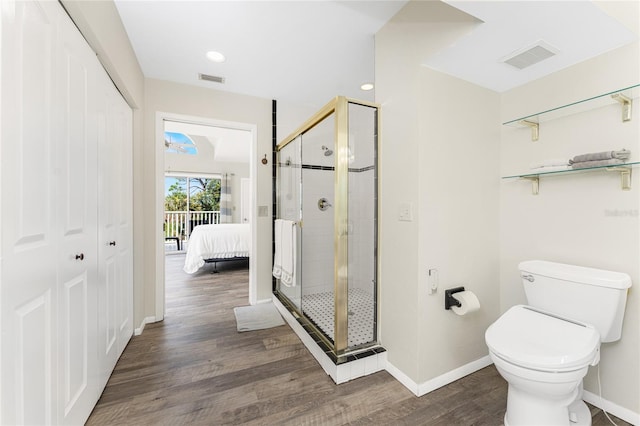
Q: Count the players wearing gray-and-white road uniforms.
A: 0